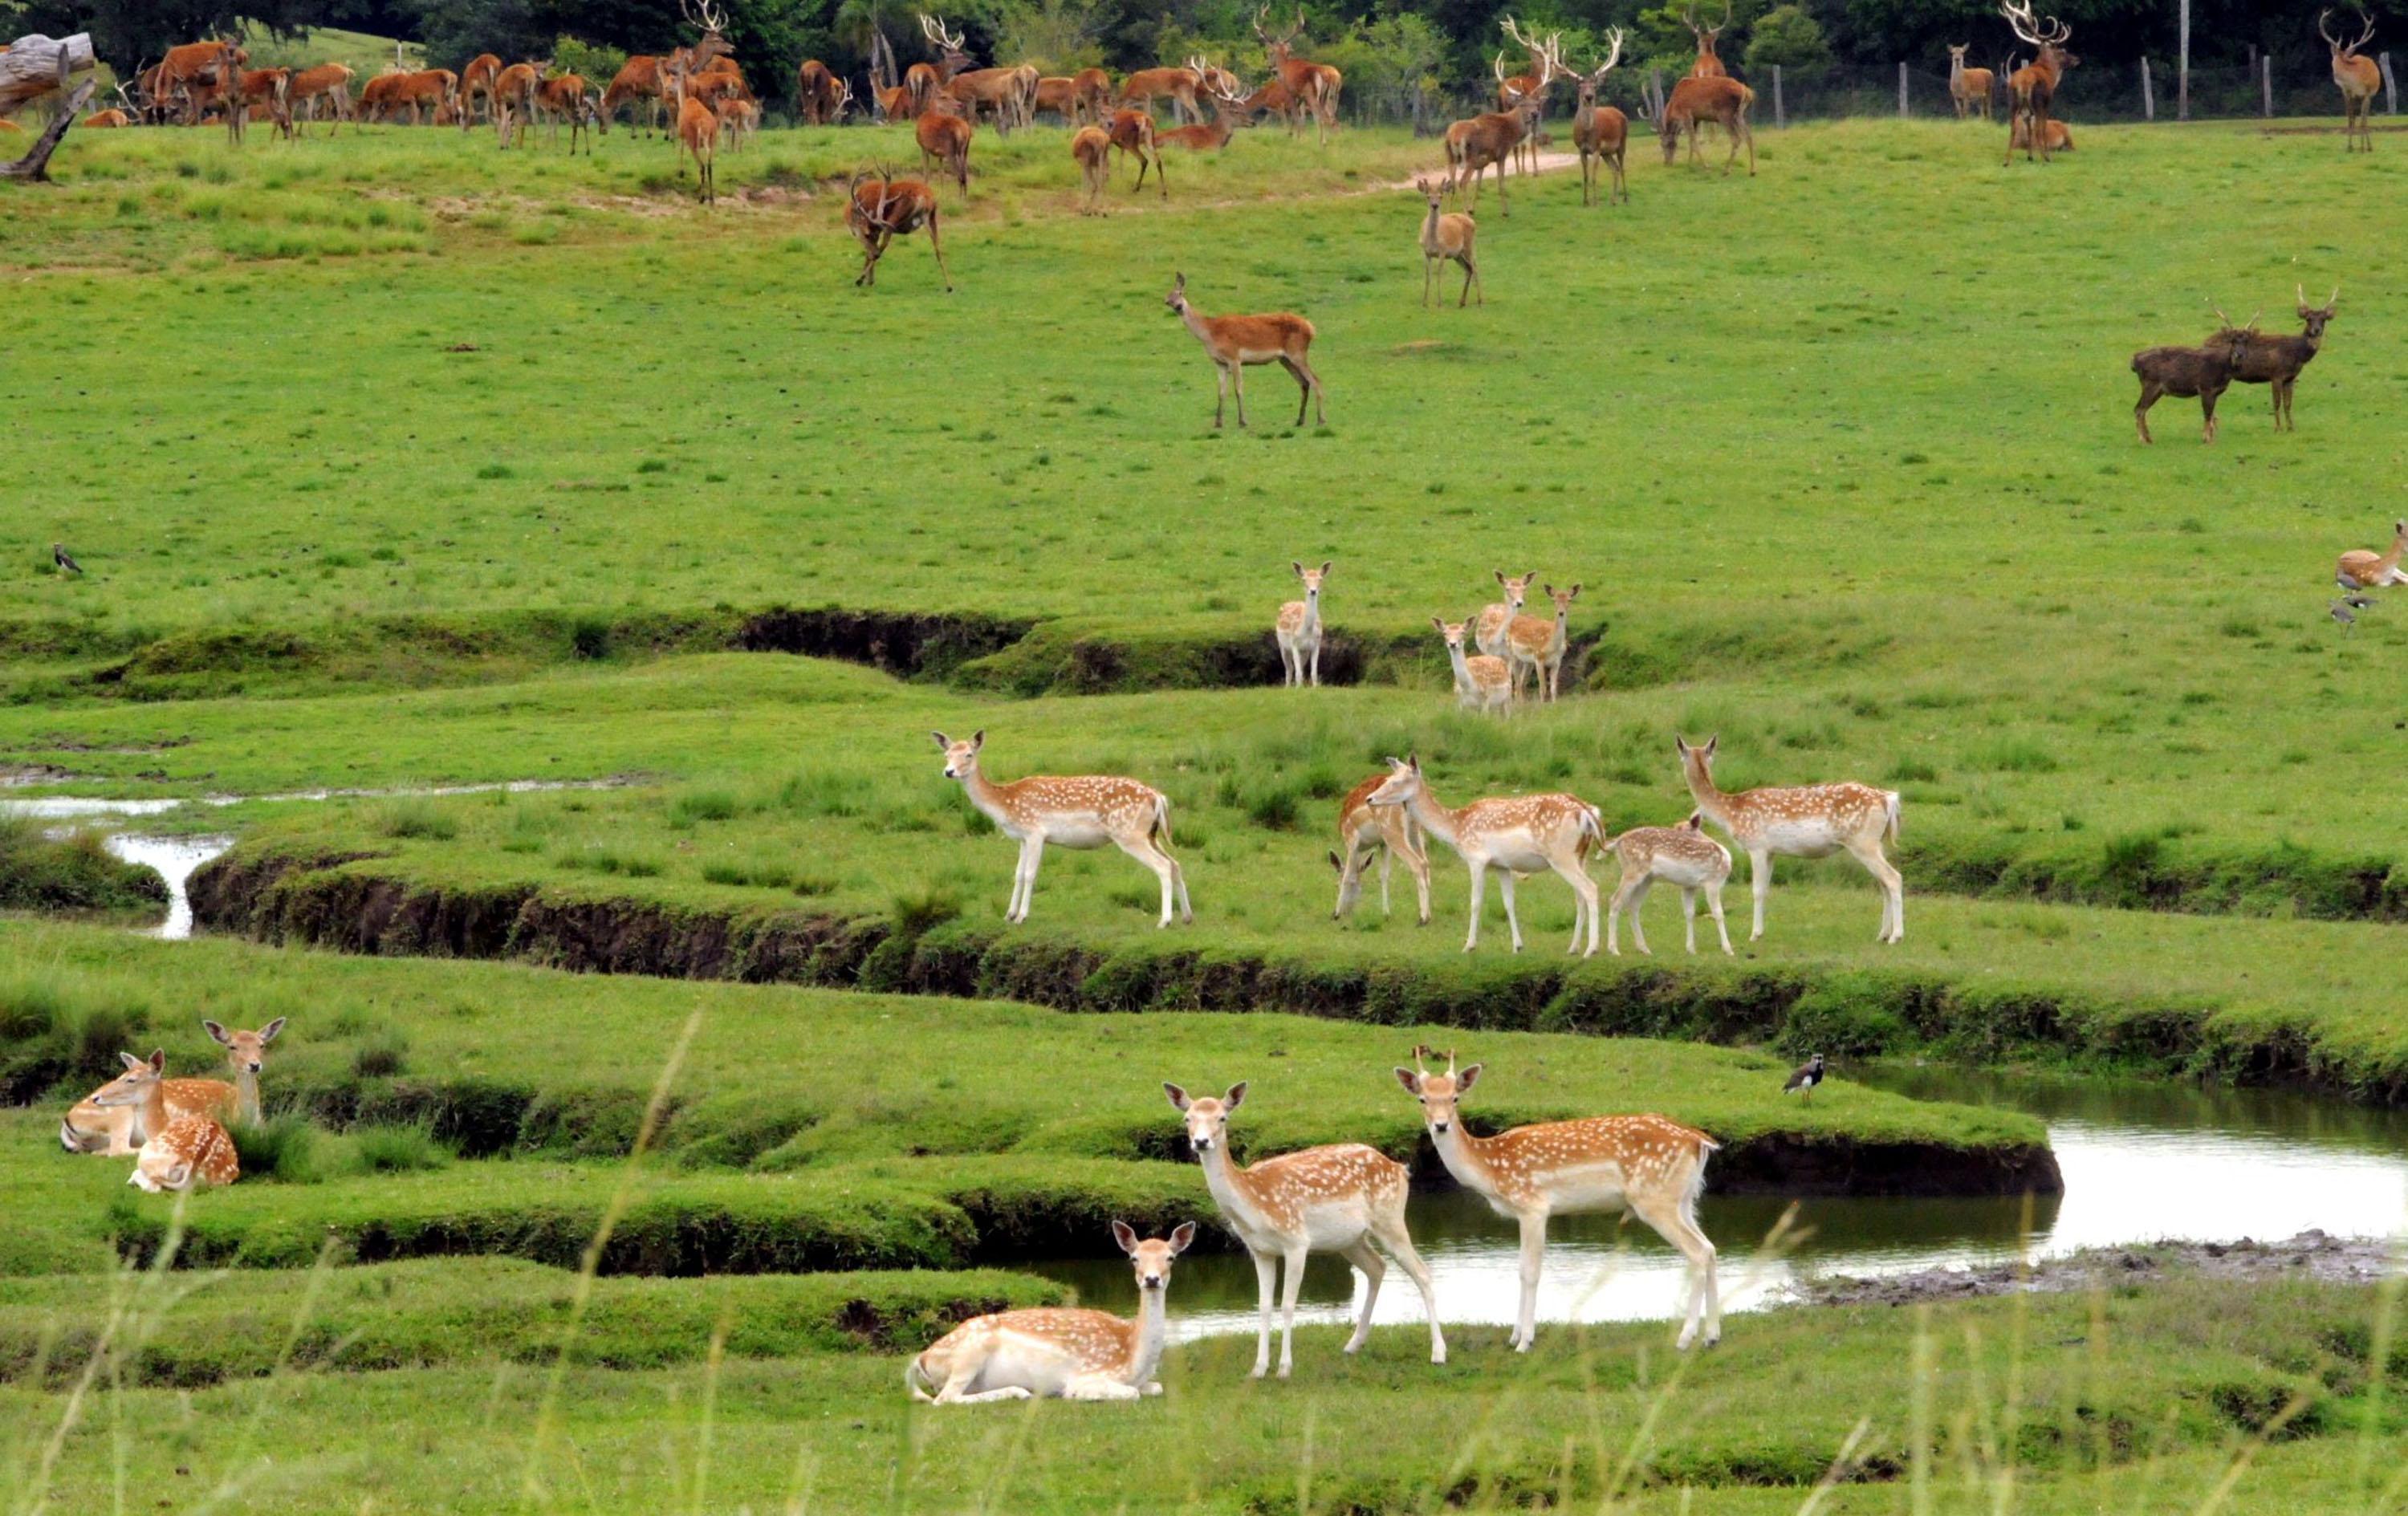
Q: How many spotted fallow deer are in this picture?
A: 15